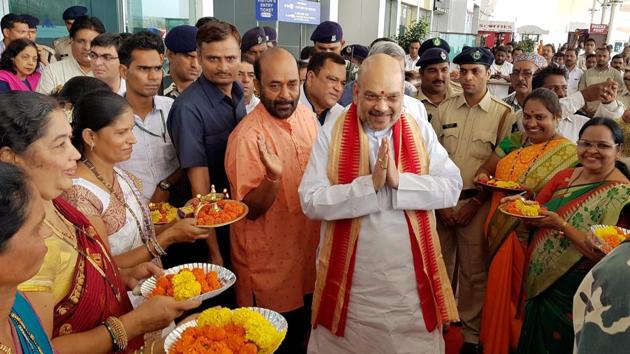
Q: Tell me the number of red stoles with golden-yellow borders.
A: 1